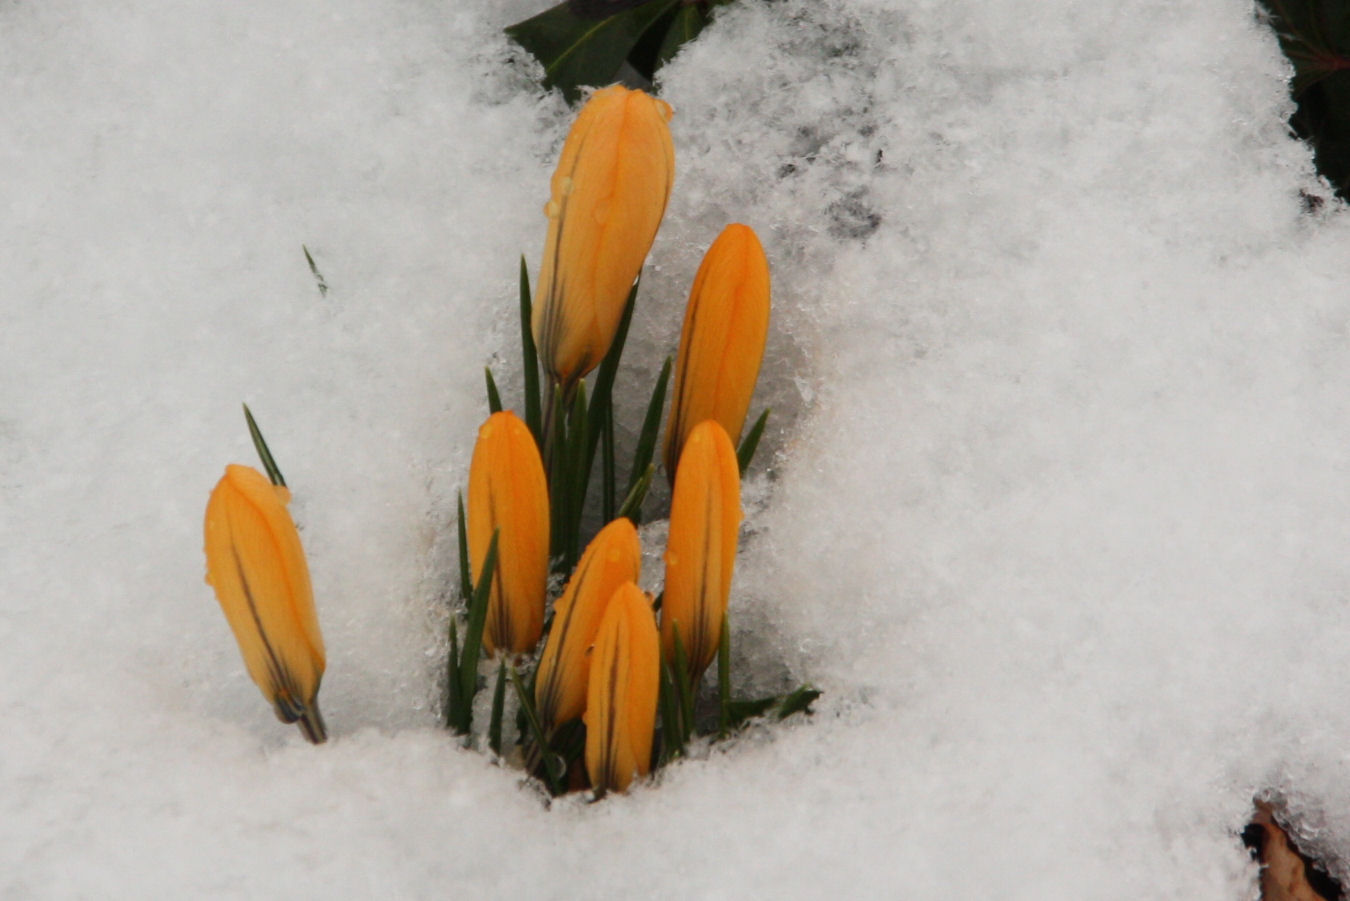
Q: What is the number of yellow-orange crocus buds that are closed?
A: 7